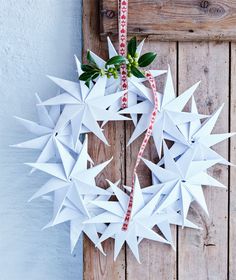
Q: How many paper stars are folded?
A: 10